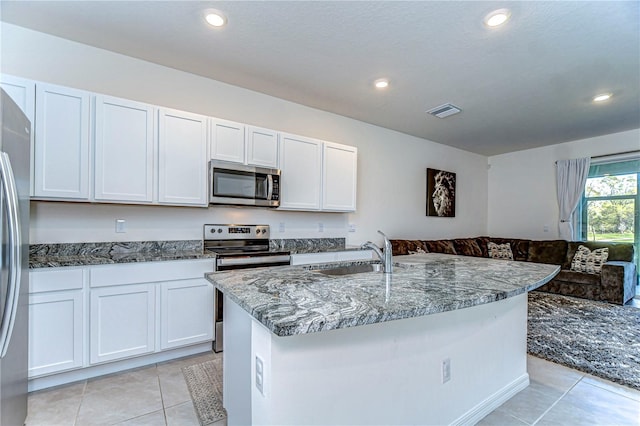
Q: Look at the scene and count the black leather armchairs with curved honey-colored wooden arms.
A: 0